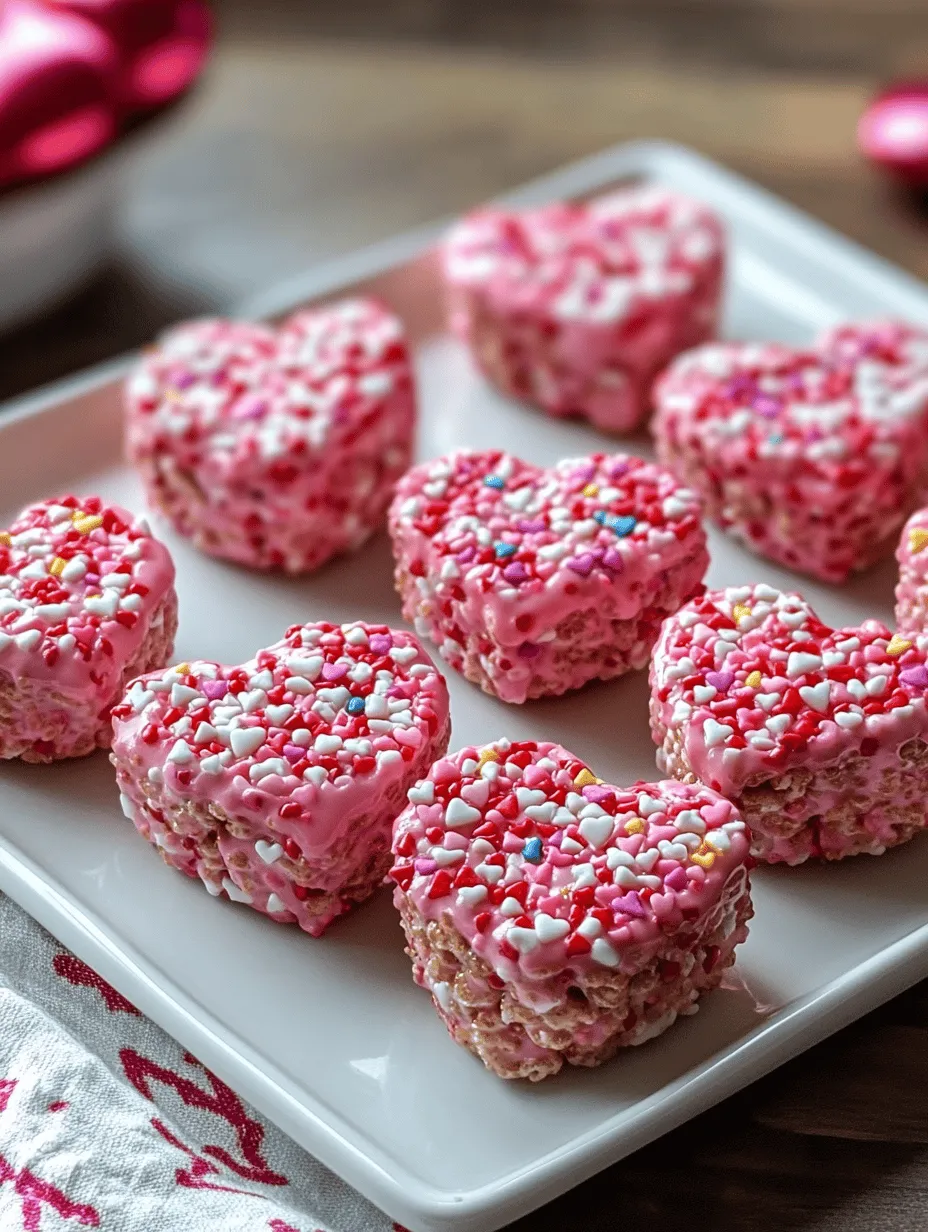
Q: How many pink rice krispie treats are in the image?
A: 9